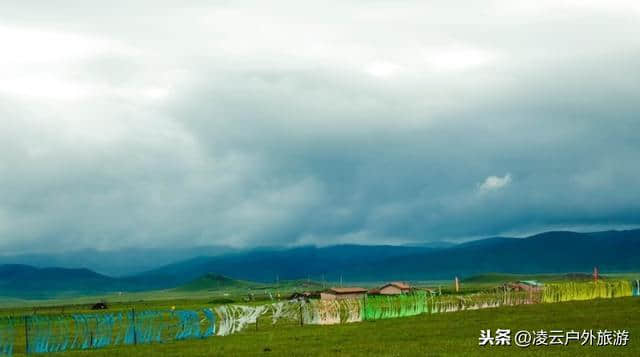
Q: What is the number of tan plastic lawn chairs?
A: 0